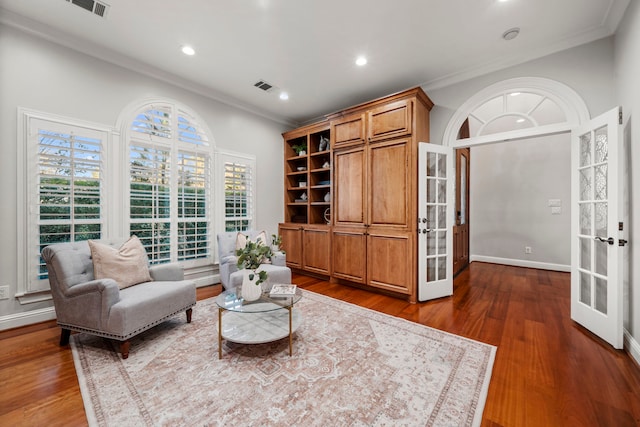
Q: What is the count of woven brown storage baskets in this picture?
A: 0